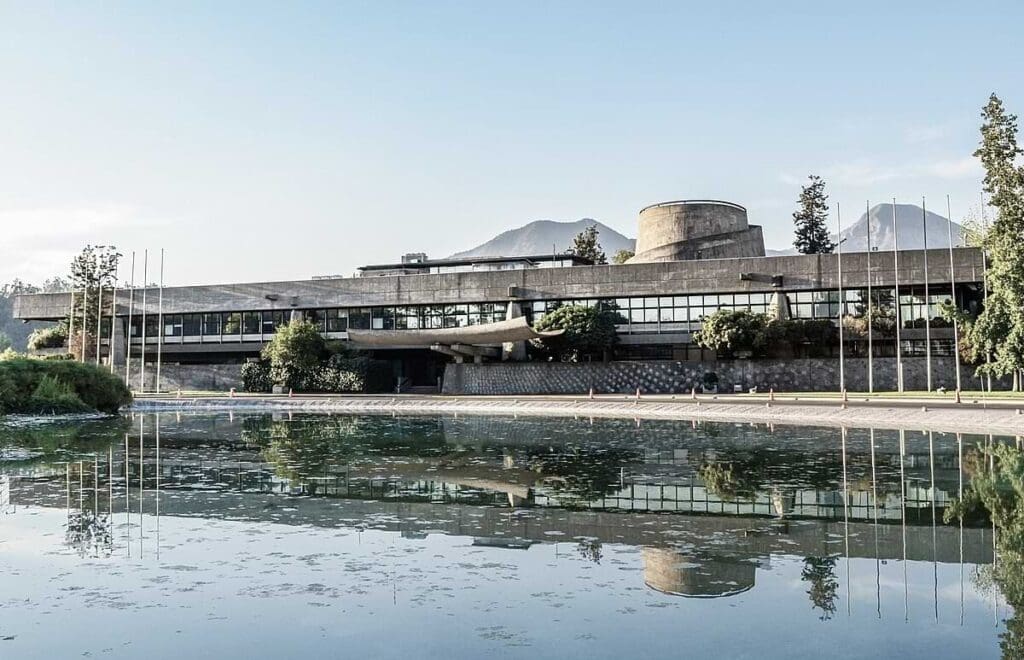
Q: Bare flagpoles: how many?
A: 13